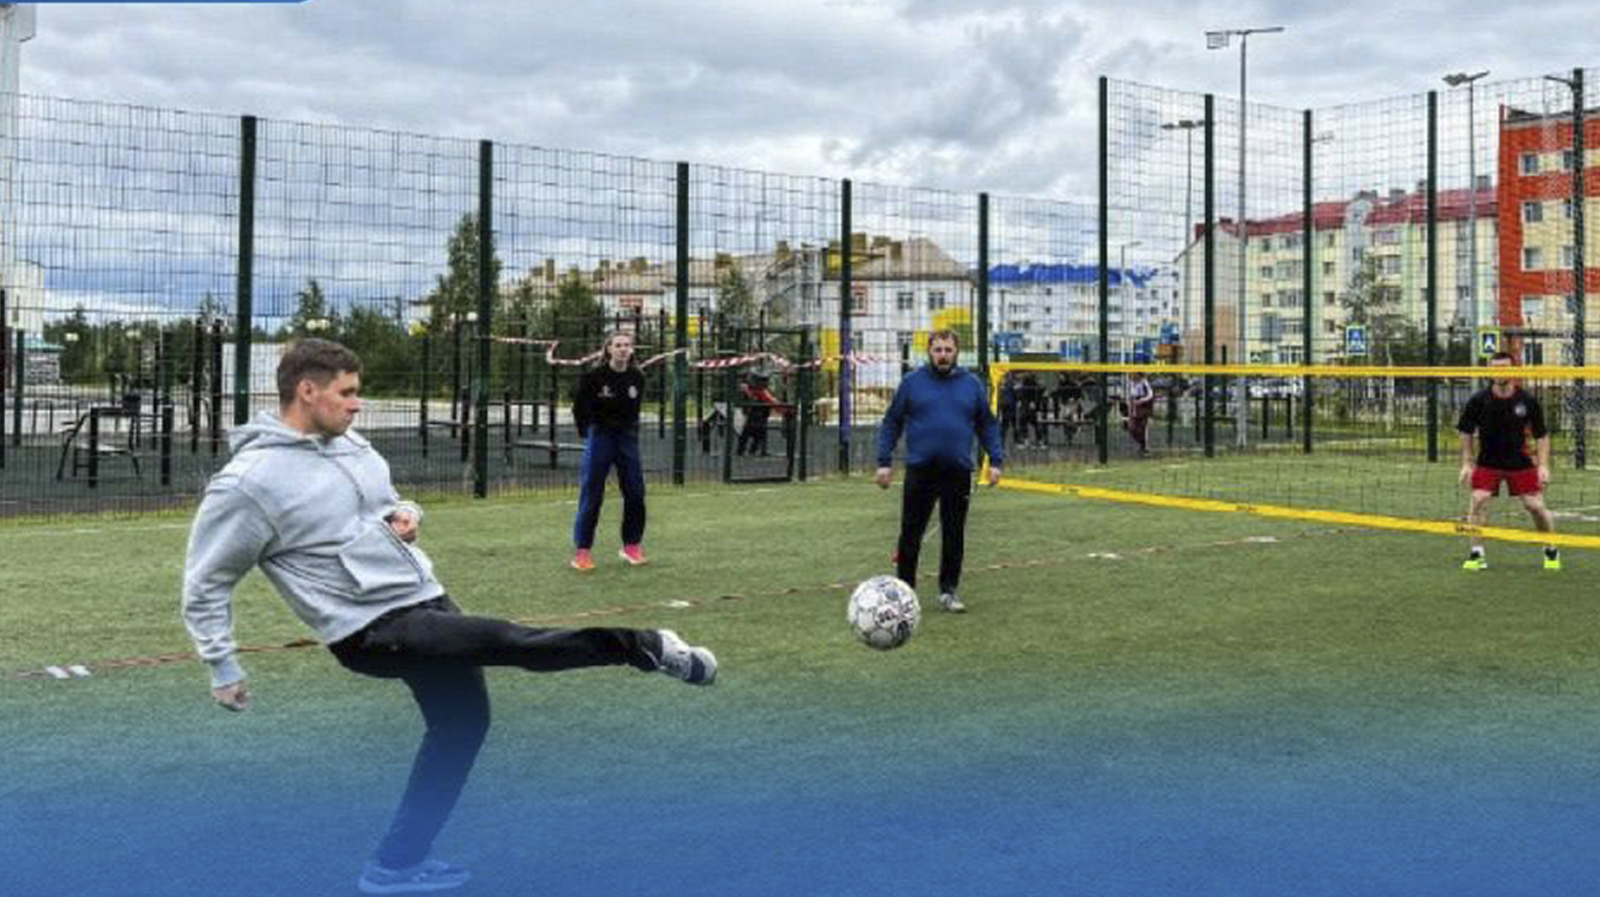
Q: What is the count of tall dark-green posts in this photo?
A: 10